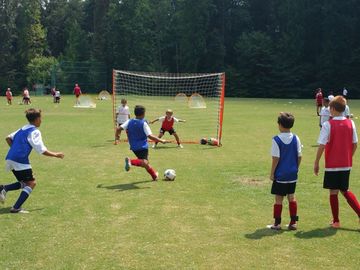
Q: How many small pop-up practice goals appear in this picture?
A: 4